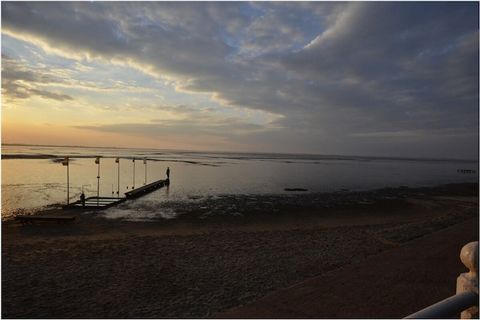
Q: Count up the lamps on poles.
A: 5